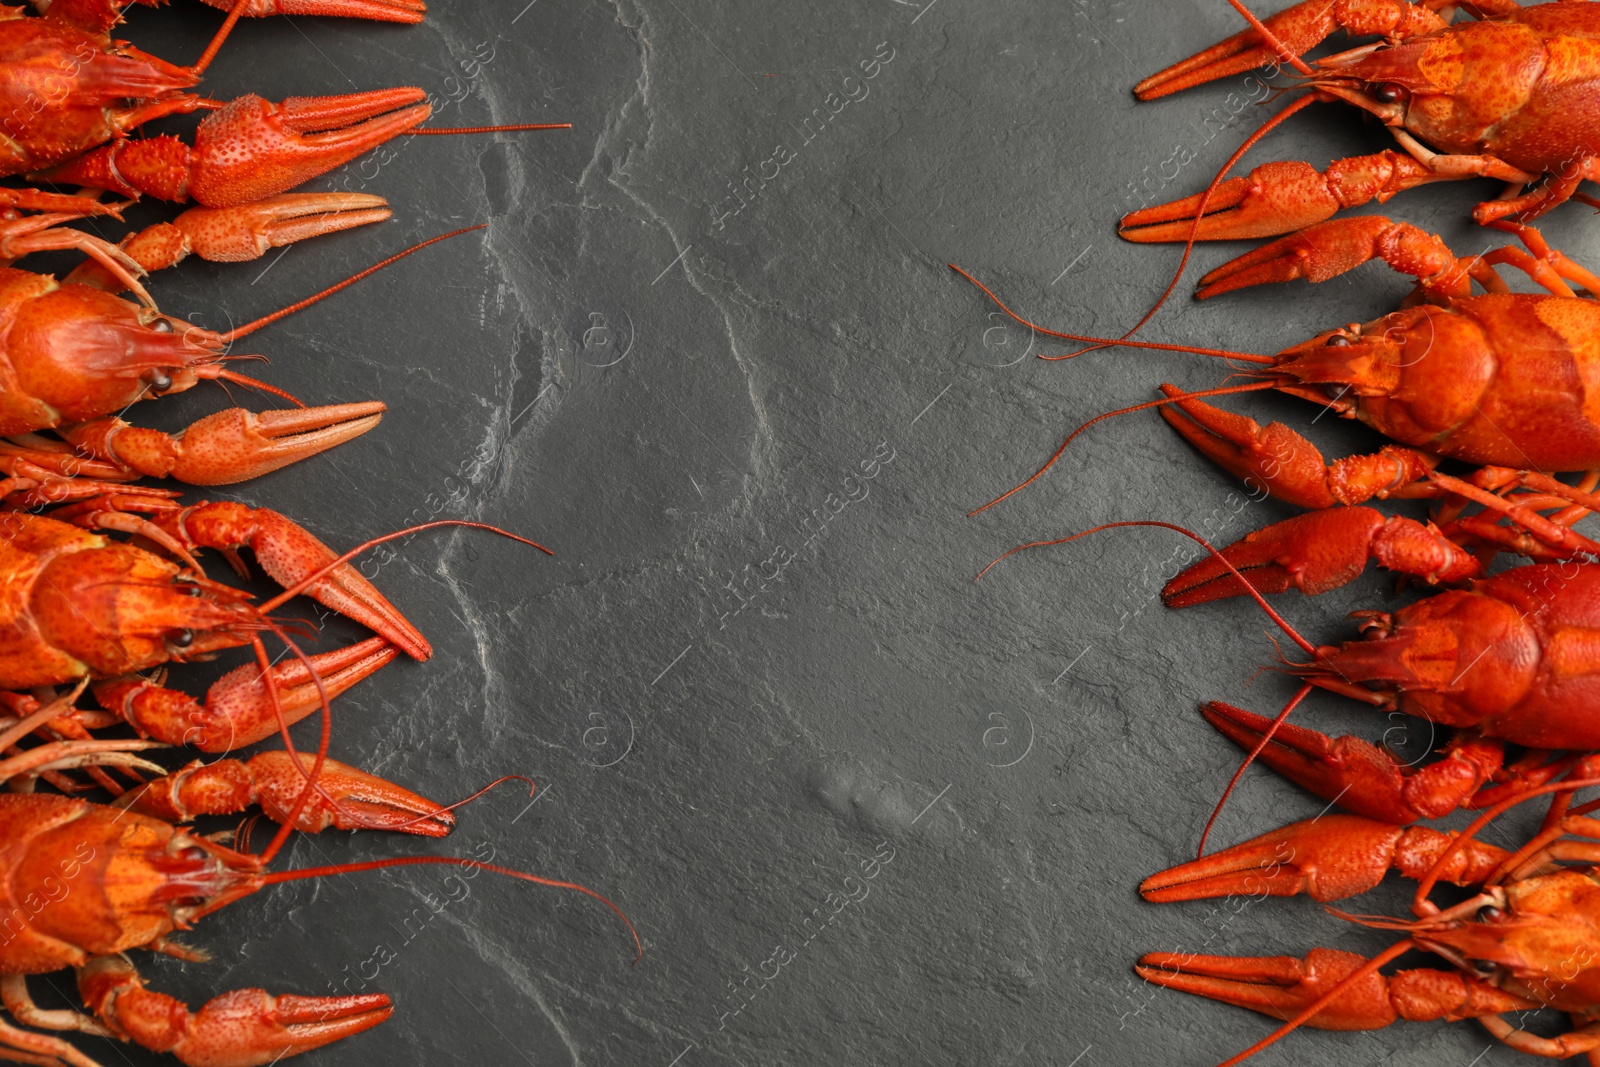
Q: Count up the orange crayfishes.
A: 8